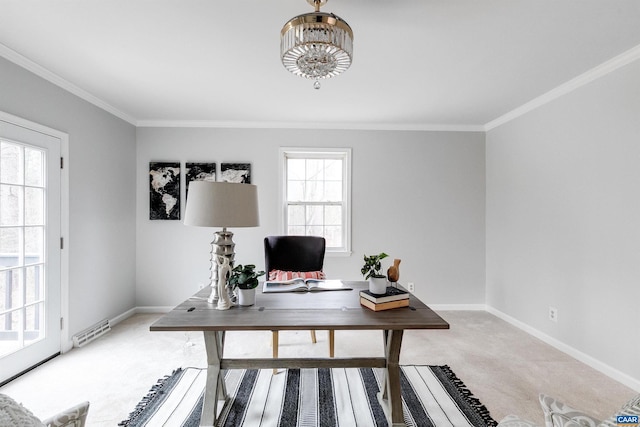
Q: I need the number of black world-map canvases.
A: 3